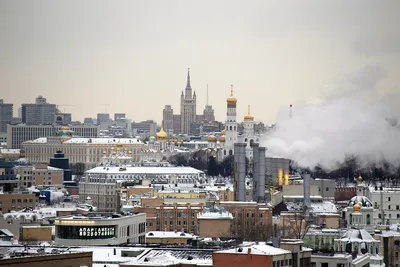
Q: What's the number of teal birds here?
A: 0